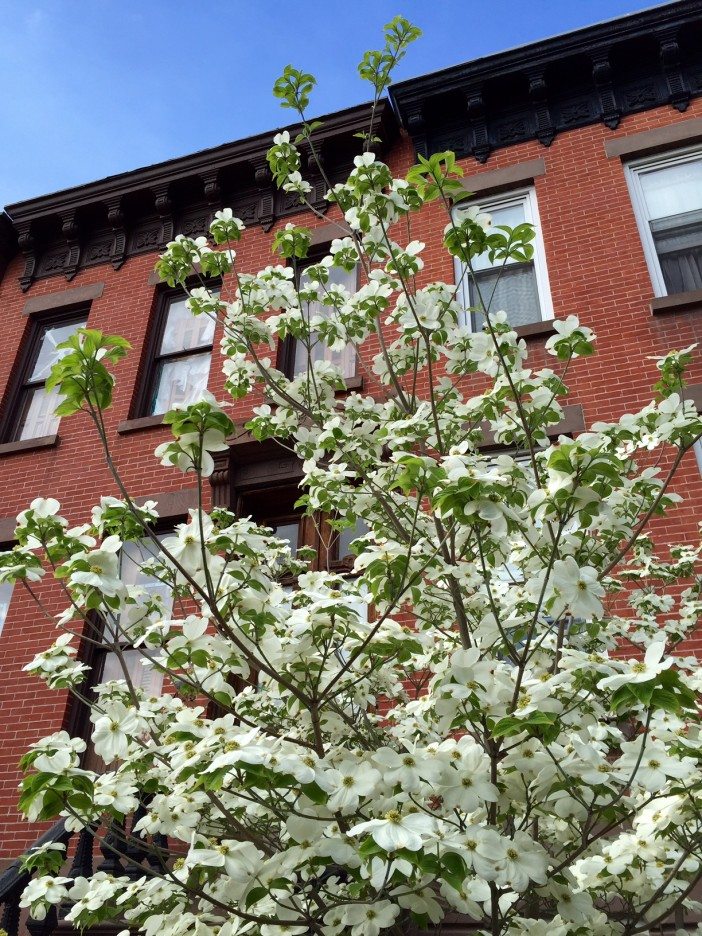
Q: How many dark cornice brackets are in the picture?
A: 13